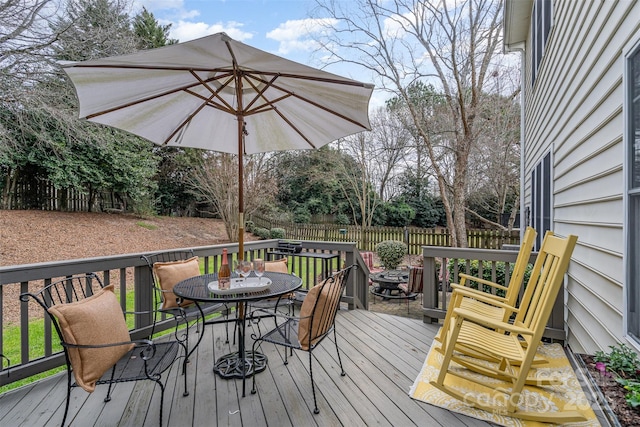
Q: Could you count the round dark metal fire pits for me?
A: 1